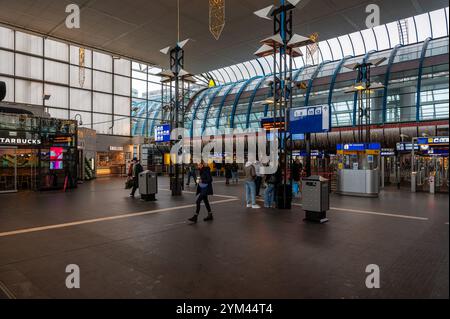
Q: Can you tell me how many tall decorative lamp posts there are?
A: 3